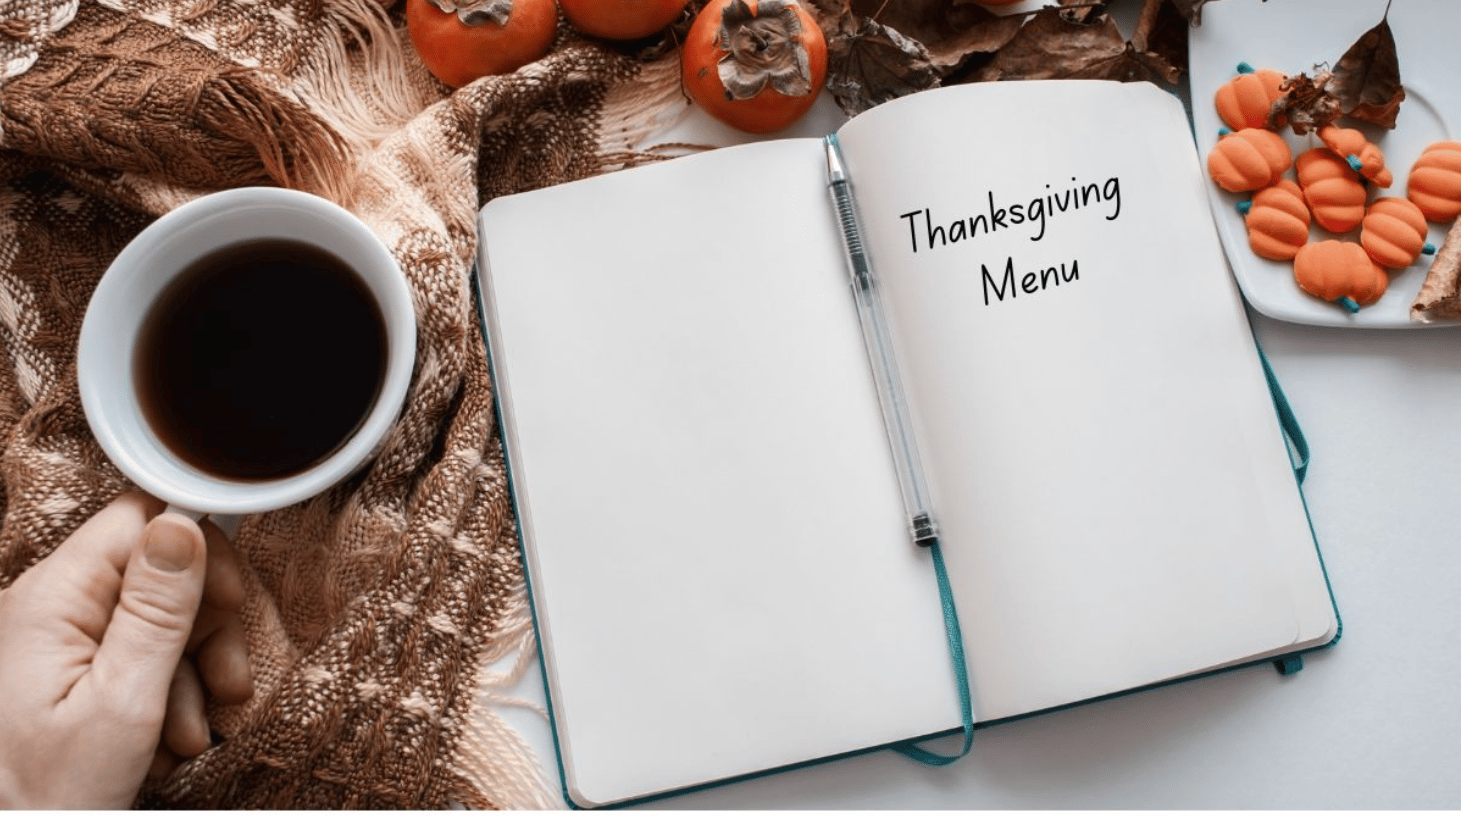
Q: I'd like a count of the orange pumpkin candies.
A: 8